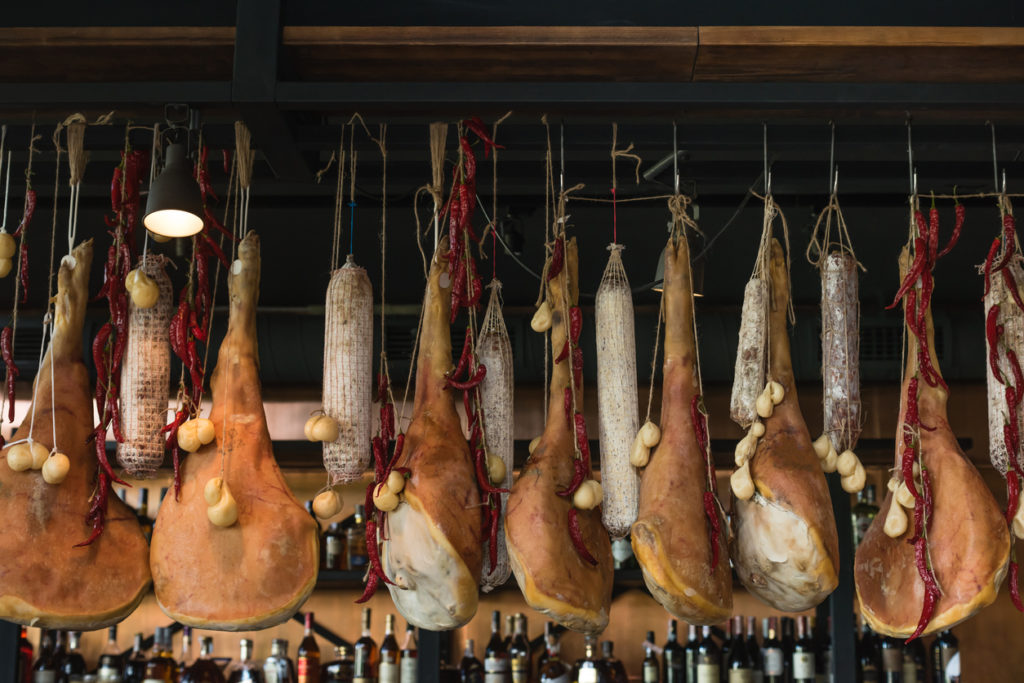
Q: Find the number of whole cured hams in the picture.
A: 7